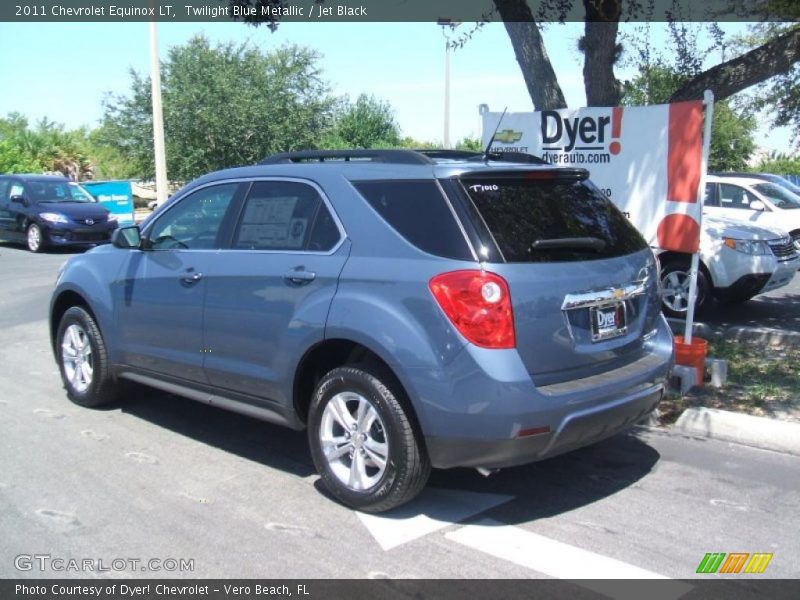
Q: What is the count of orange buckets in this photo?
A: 1